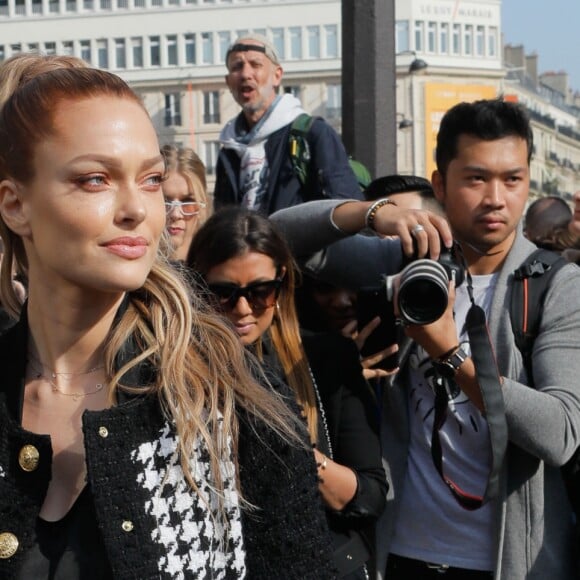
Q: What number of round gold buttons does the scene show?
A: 4